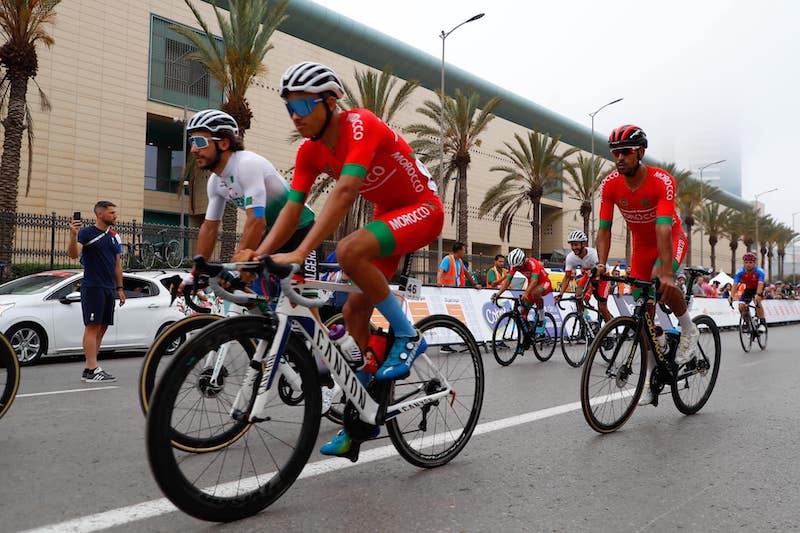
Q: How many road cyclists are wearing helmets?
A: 6